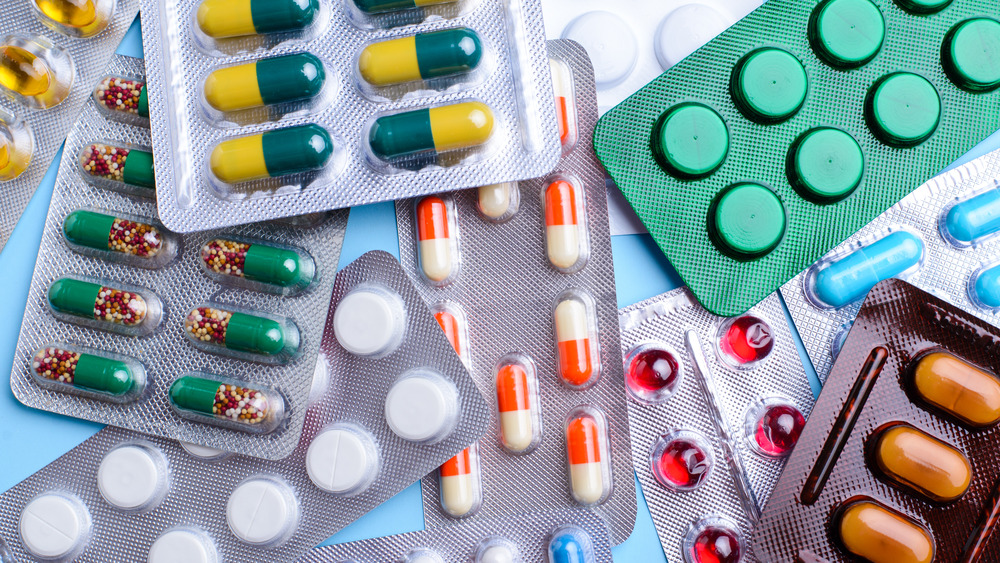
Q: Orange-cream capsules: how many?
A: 9